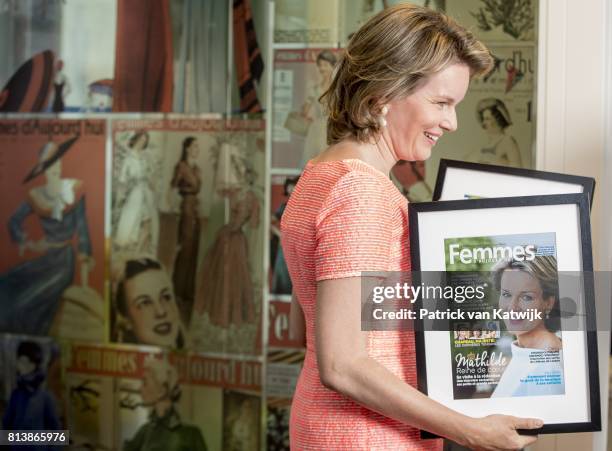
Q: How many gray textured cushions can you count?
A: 0